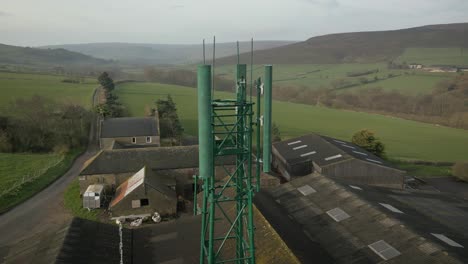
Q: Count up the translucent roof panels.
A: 14